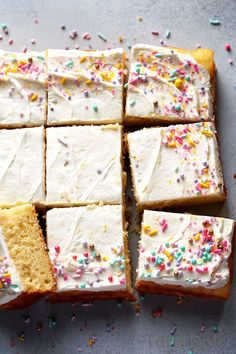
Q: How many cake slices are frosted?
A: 9